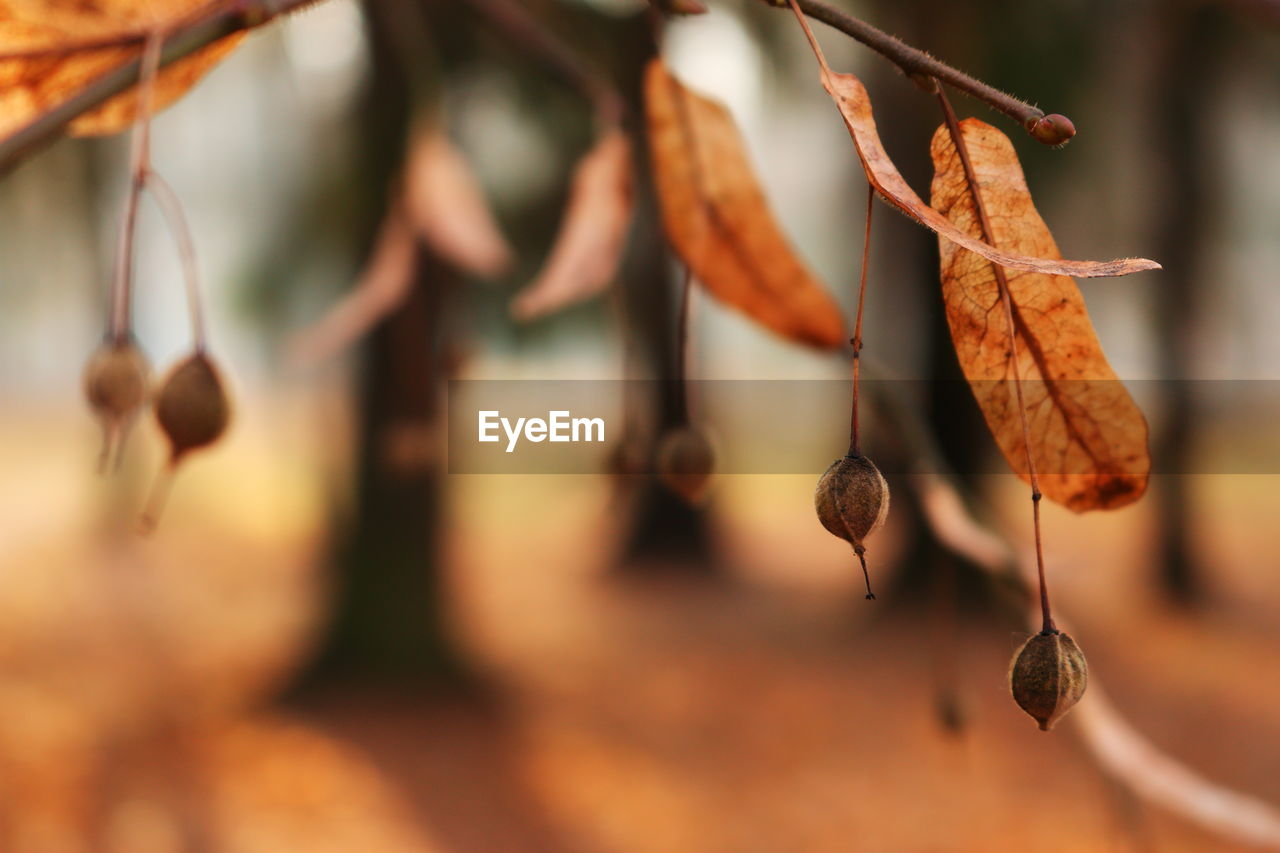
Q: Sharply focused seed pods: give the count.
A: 2